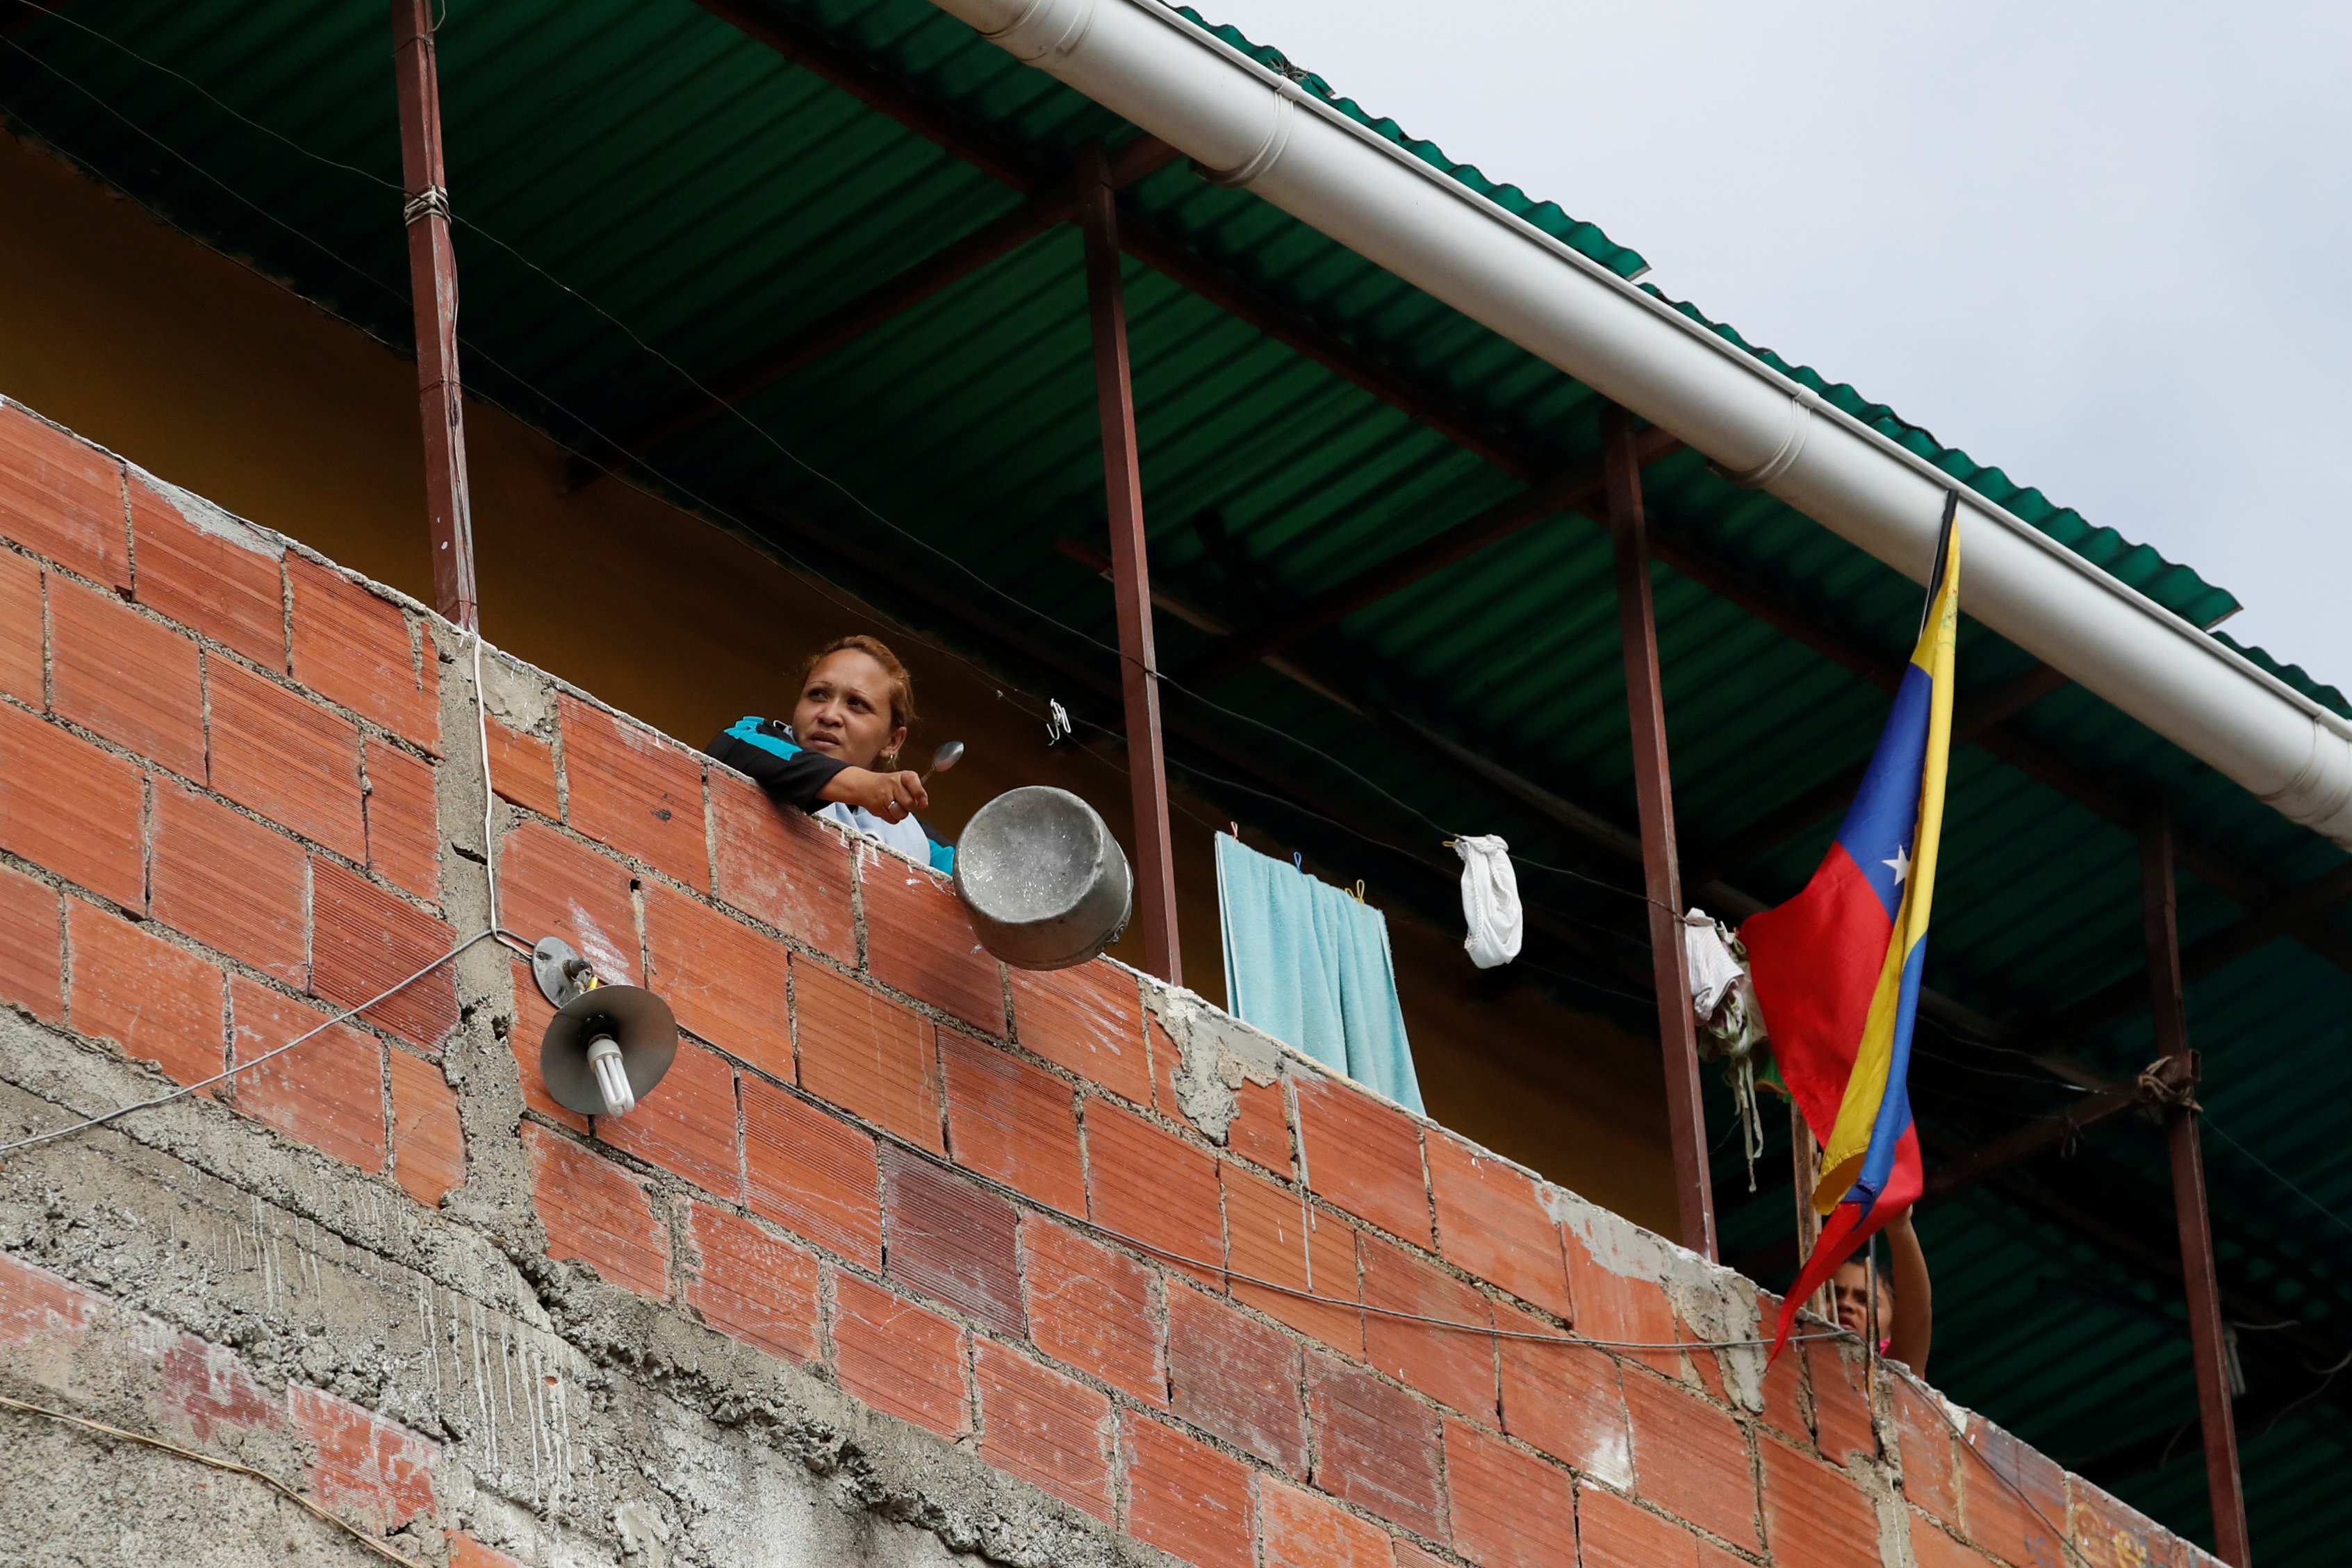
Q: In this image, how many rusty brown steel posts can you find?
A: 4